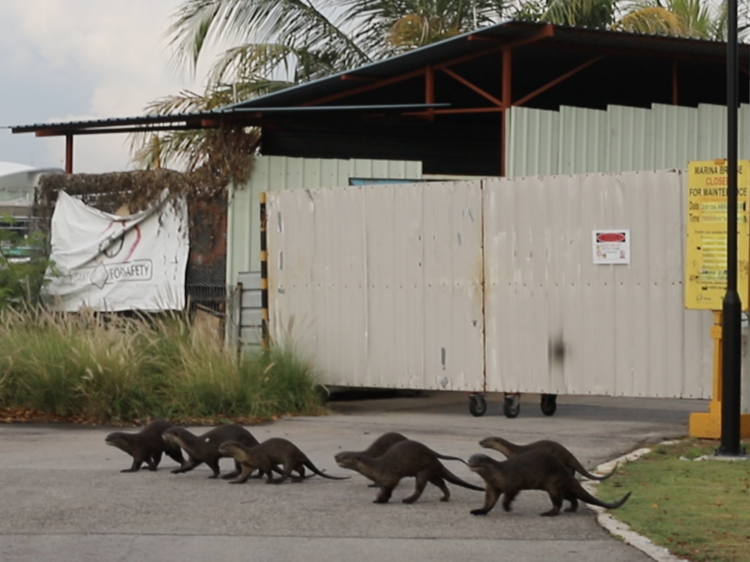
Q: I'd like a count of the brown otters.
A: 7